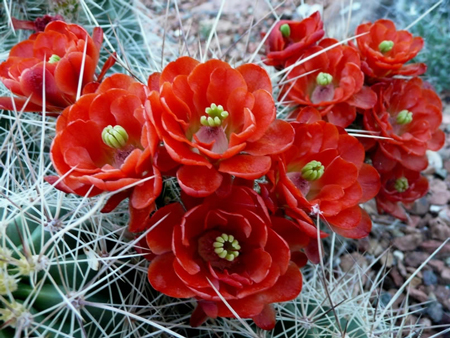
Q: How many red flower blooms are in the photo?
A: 10